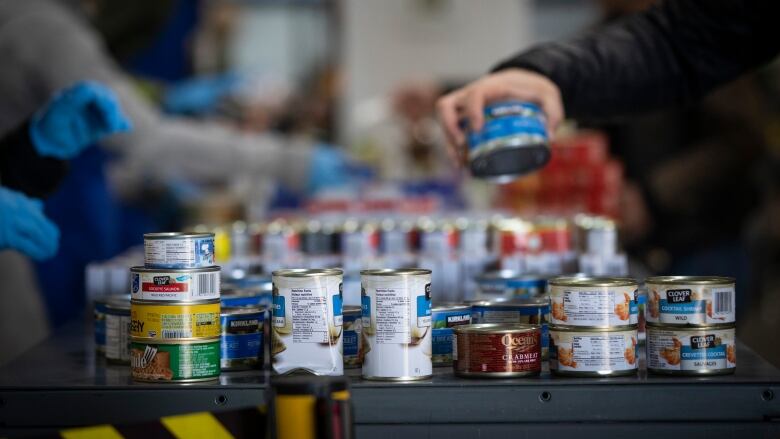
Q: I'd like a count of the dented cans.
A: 1